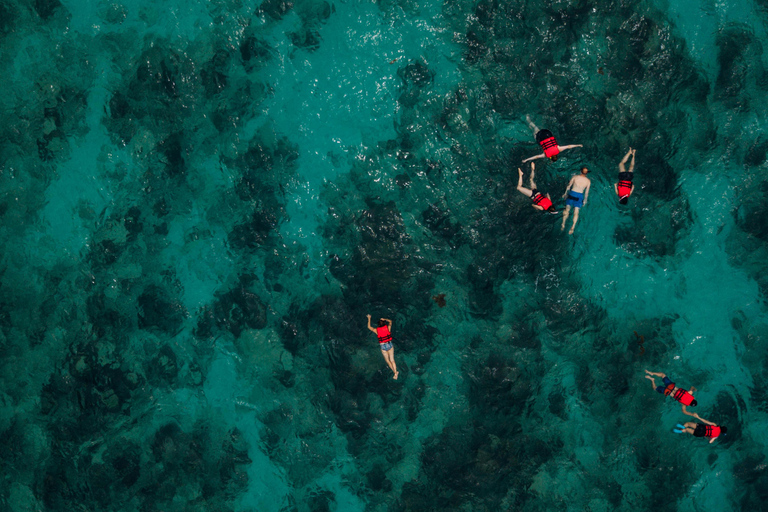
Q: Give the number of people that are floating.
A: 7